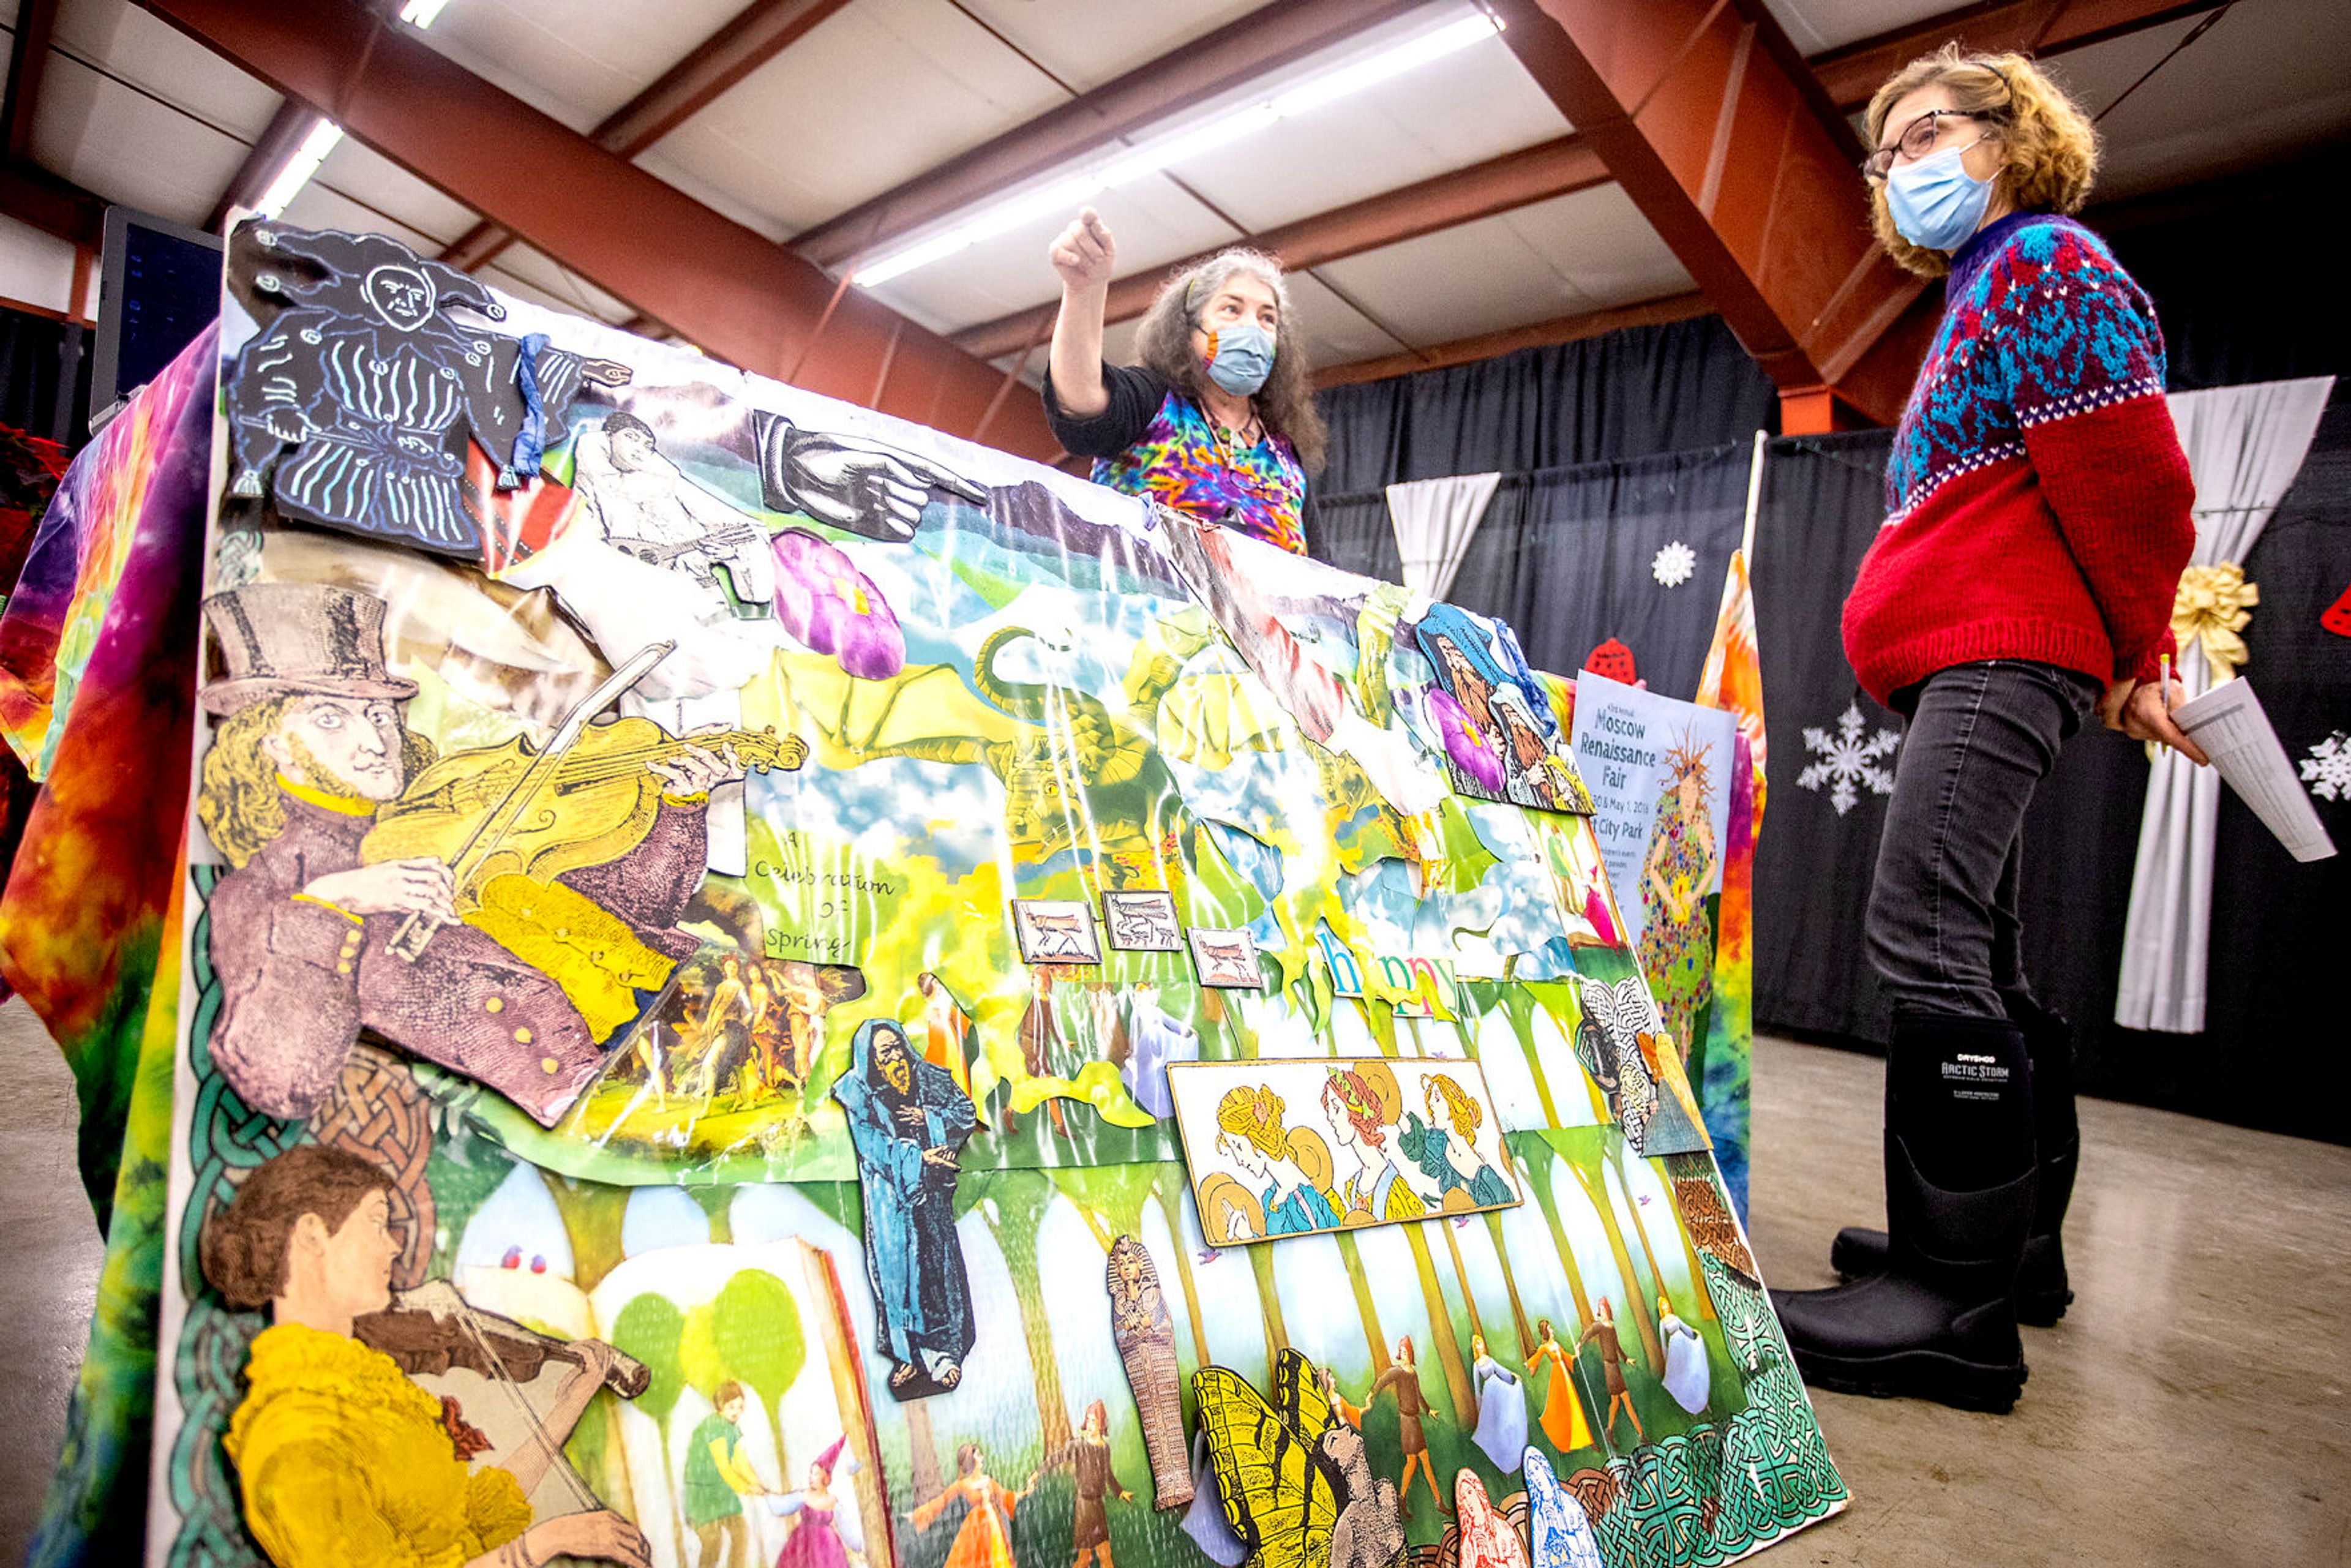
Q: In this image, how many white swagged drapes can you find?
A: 2